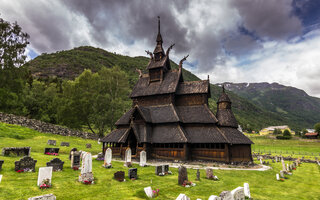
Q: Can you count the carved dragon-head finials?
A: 4